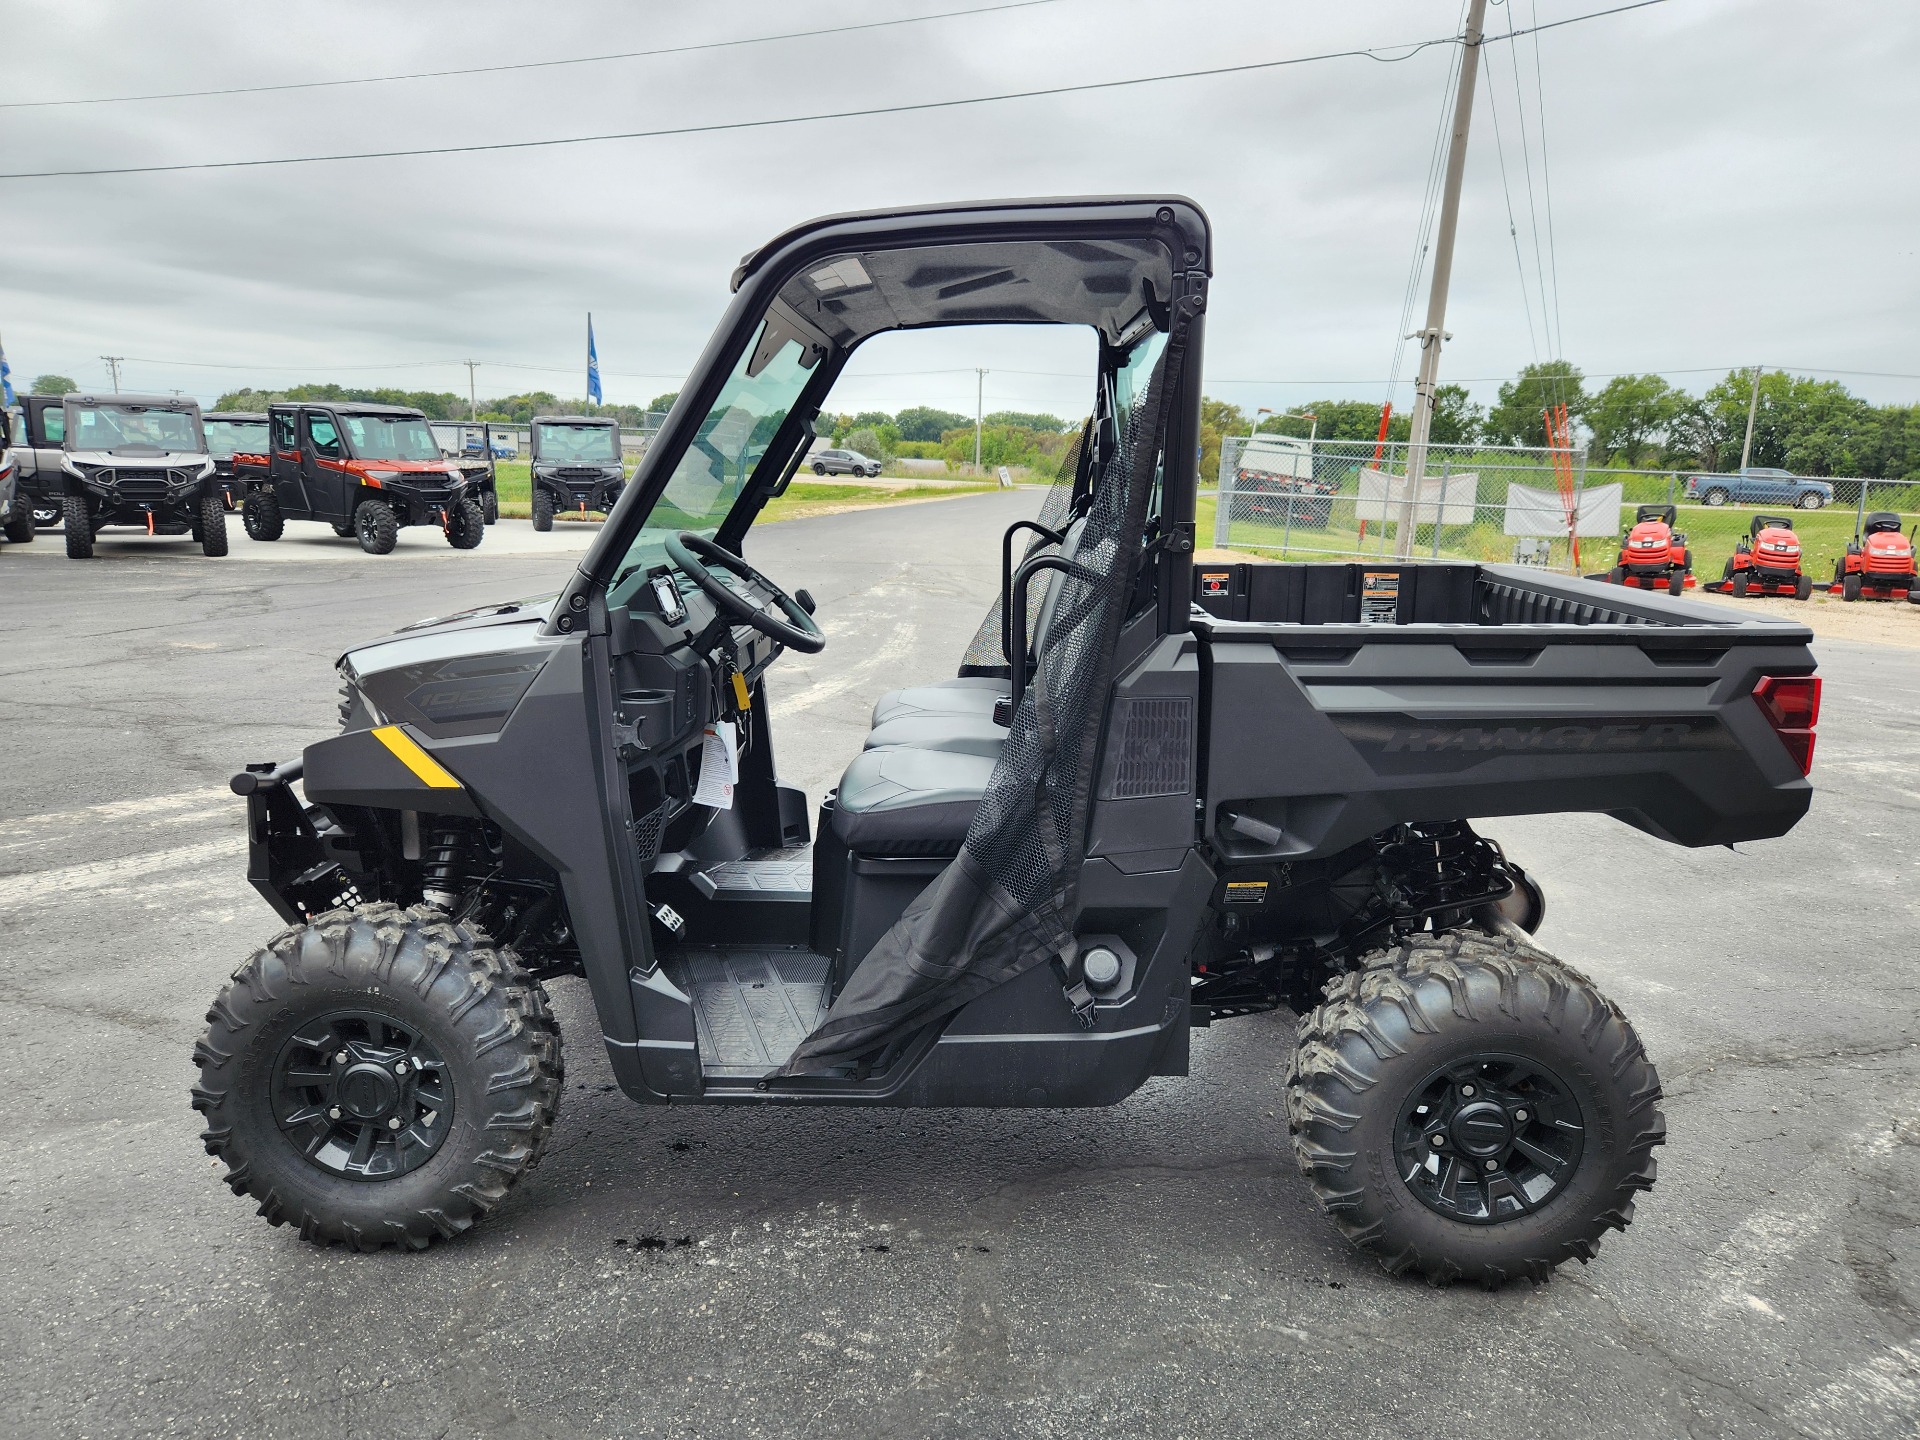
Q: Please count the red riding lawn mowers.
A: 3